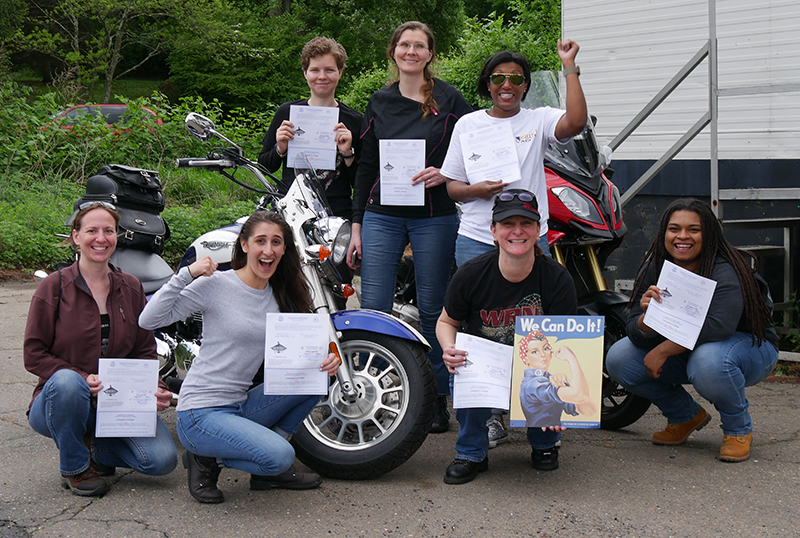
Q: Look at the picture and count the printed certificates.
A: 7